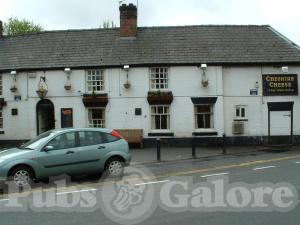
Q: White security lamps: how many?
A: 5